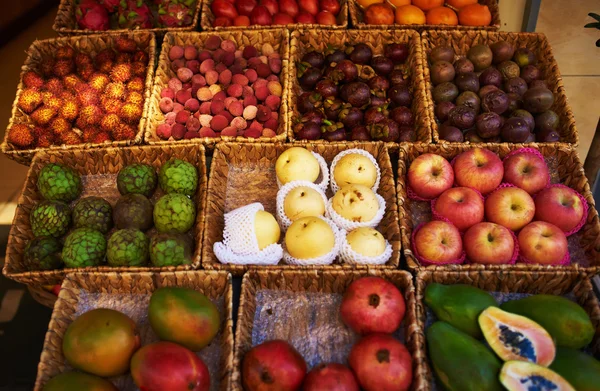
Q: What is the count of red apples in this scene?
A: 9